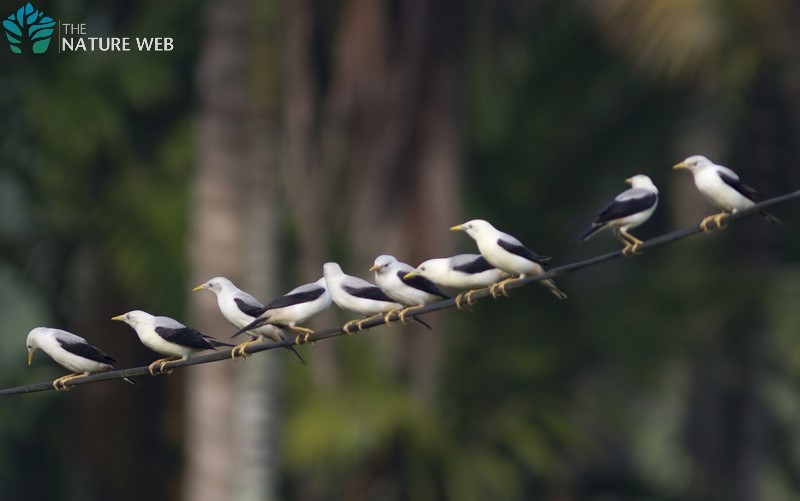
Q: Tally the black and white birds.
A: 10